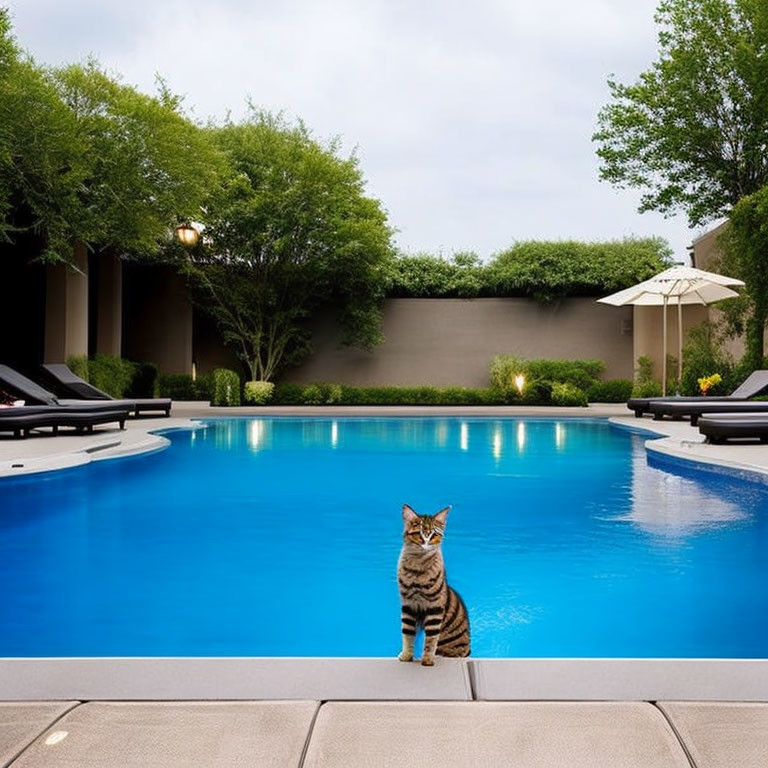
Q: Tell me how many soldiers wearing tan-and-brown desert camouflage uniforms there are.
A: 0